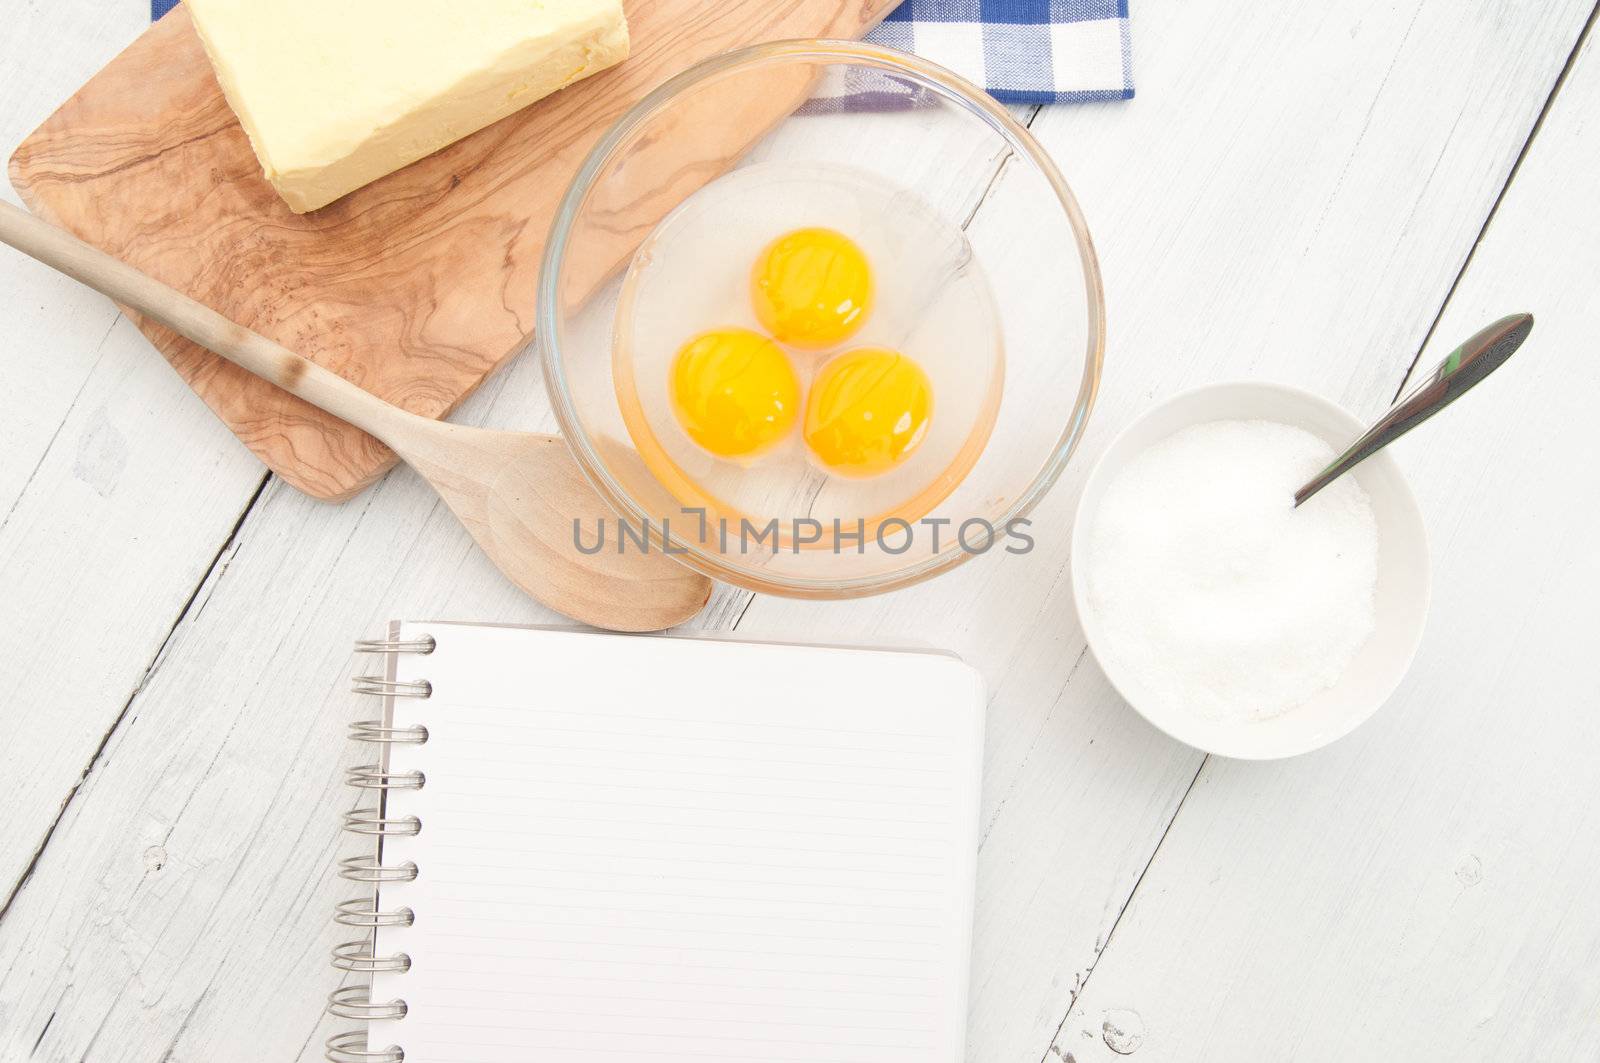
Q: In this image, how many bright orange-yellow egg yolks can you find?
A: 3